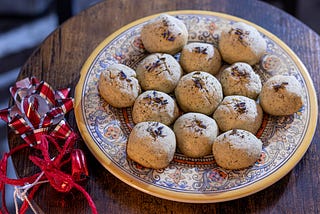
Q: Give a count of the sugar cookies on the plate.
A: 13